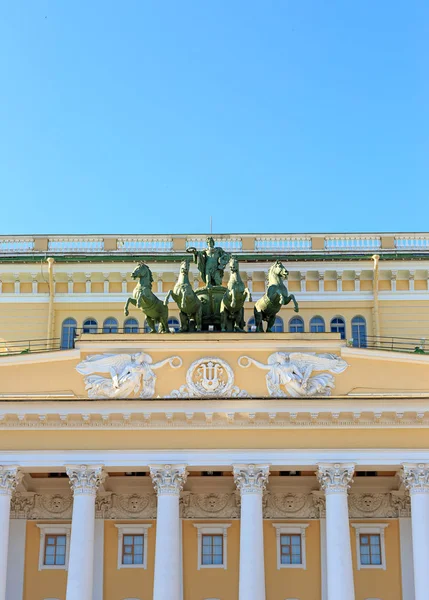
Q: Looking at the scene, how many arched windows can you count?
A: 12